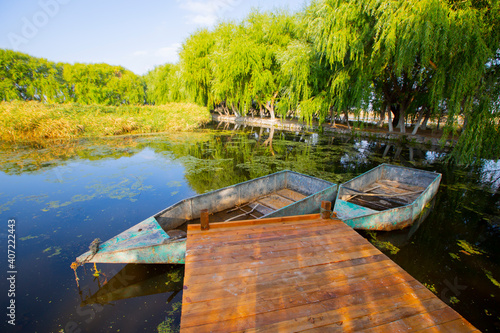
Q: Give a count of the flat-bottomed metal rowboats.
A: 2